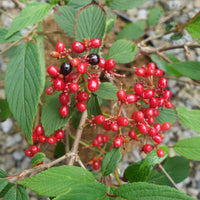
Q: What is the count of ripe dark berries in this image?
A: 2